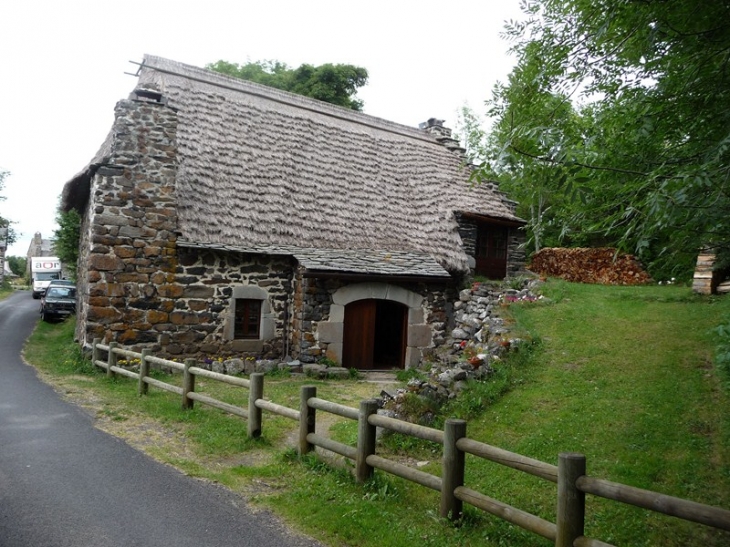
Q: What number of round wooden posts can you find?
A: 9